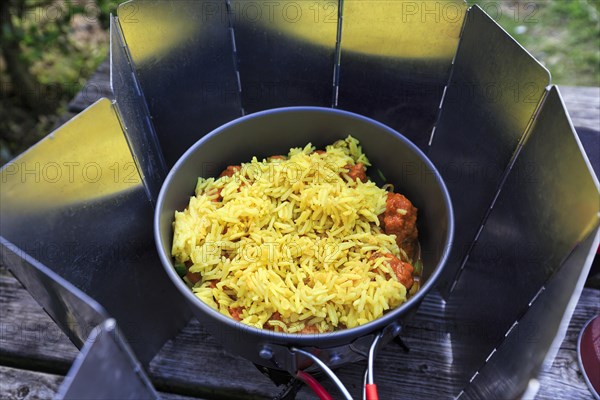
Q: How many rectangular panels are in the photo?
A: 10